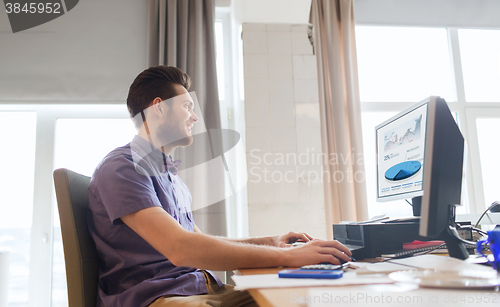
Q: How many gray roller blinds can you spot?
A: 2